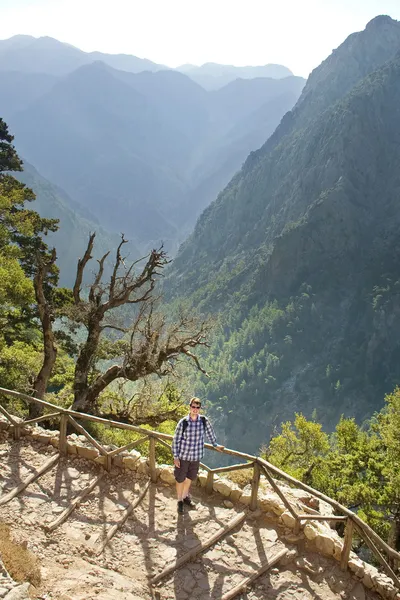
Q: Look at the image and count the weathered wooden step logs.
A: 5